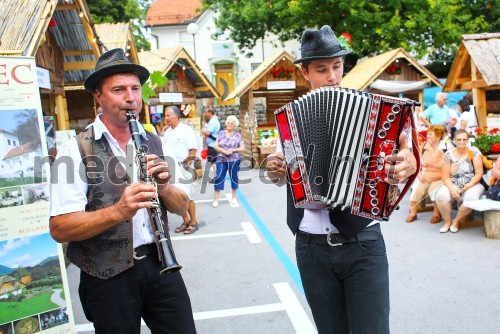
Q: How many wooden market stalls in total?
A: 6